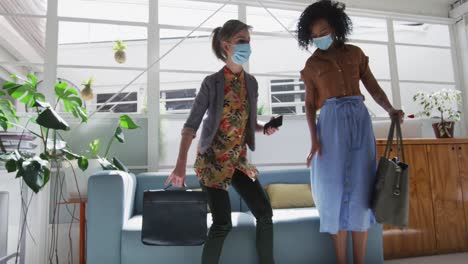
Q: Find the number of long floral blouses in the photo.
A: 1